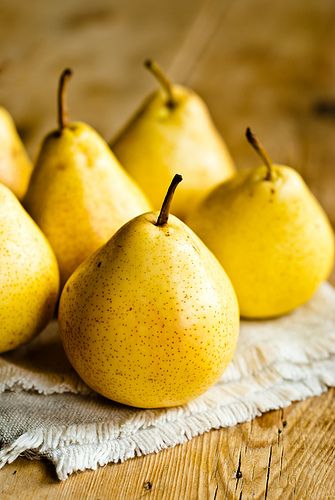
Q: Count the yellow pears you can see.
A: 6